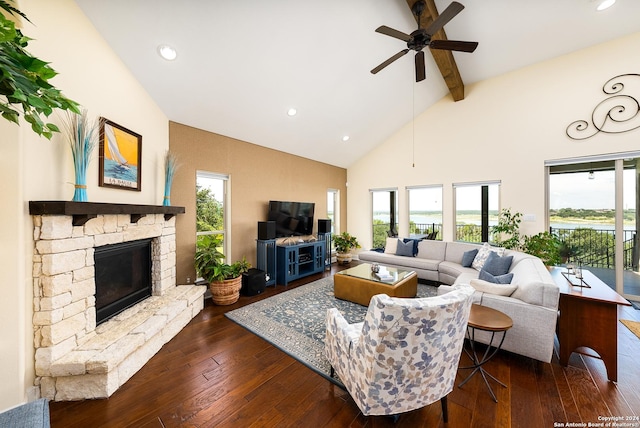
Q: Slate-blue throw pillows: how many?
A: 4